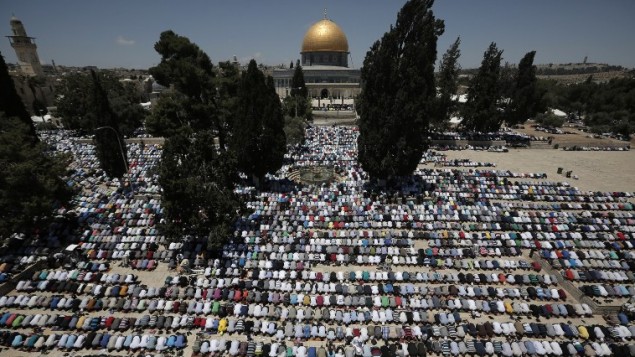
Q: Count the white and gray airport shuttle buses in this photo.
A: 0